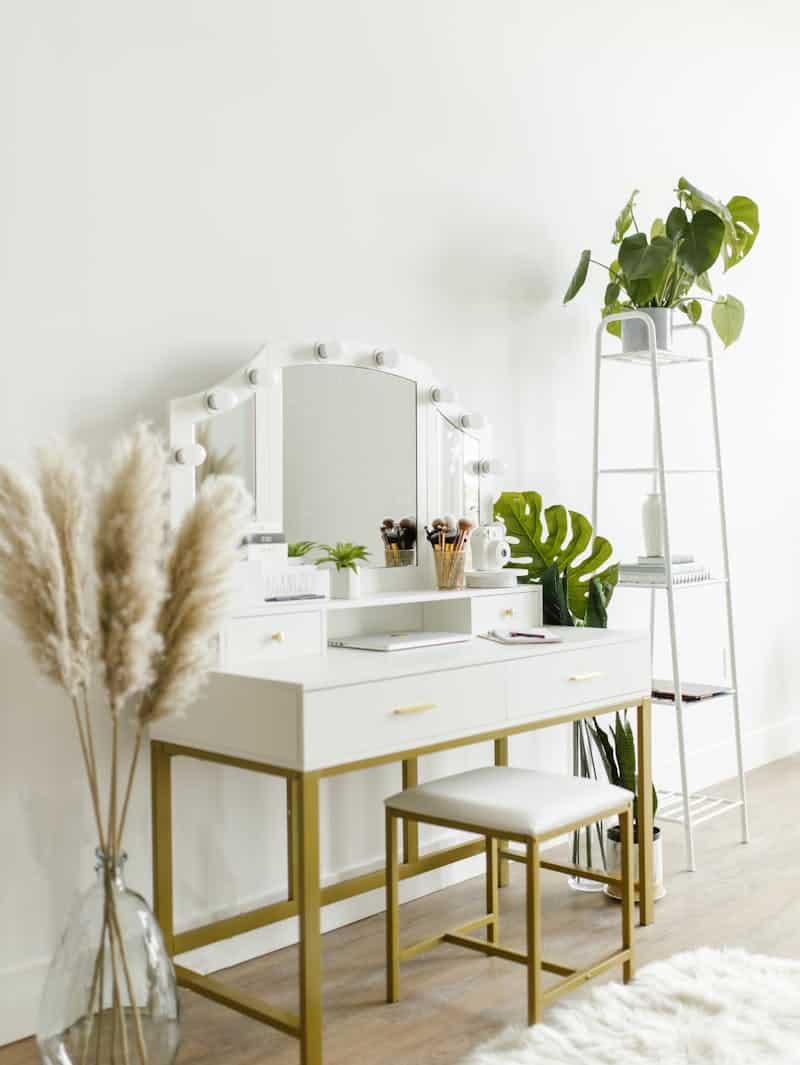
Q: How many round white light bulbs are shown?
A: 8